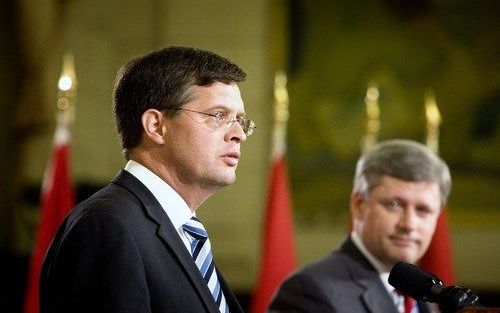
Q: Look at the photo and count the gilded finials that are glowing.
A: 4